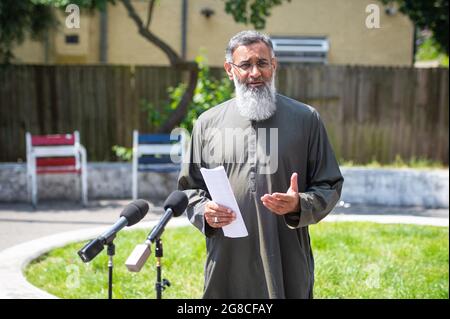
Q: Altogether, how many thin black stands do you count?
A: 2